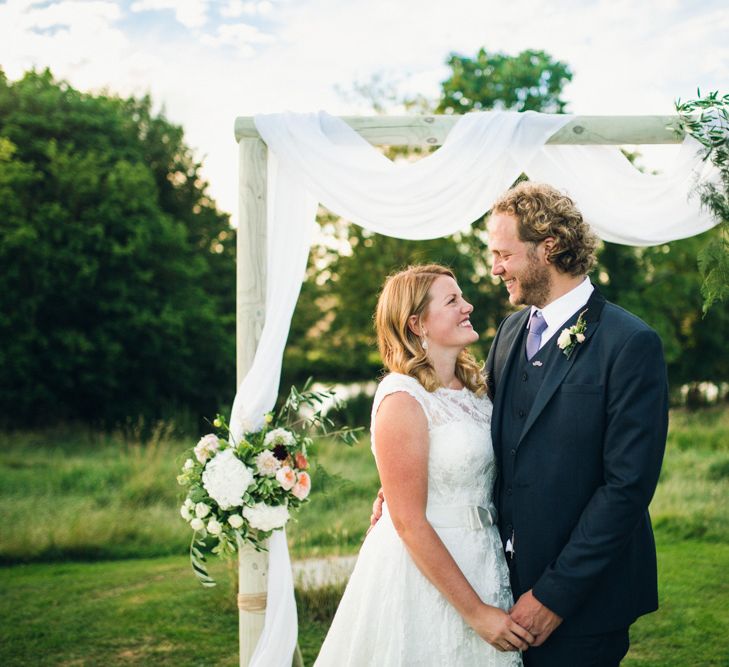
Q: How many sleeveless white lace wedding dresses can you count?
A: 1